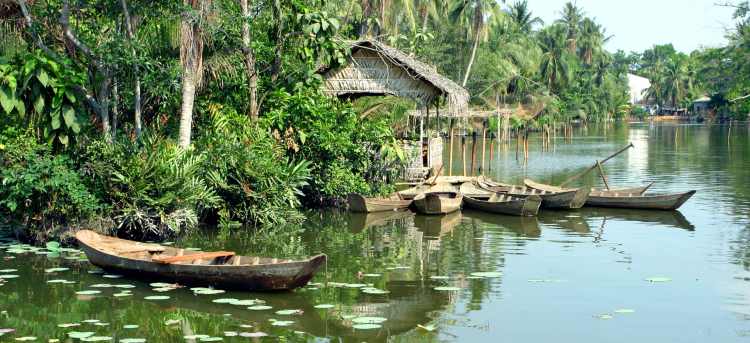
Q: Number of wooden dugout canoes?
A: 7